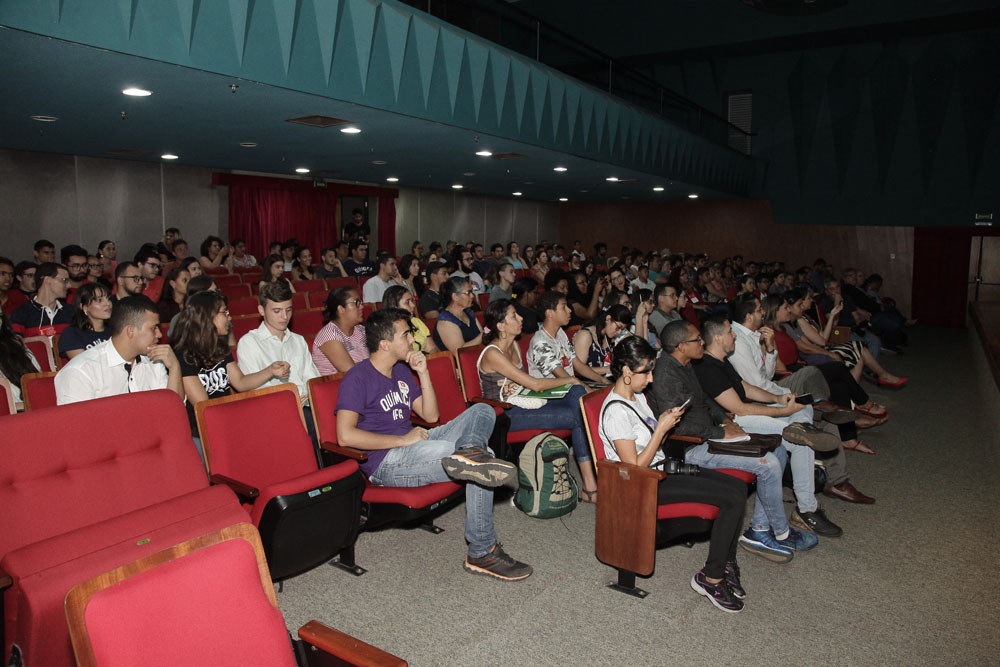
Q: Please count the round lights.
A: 13